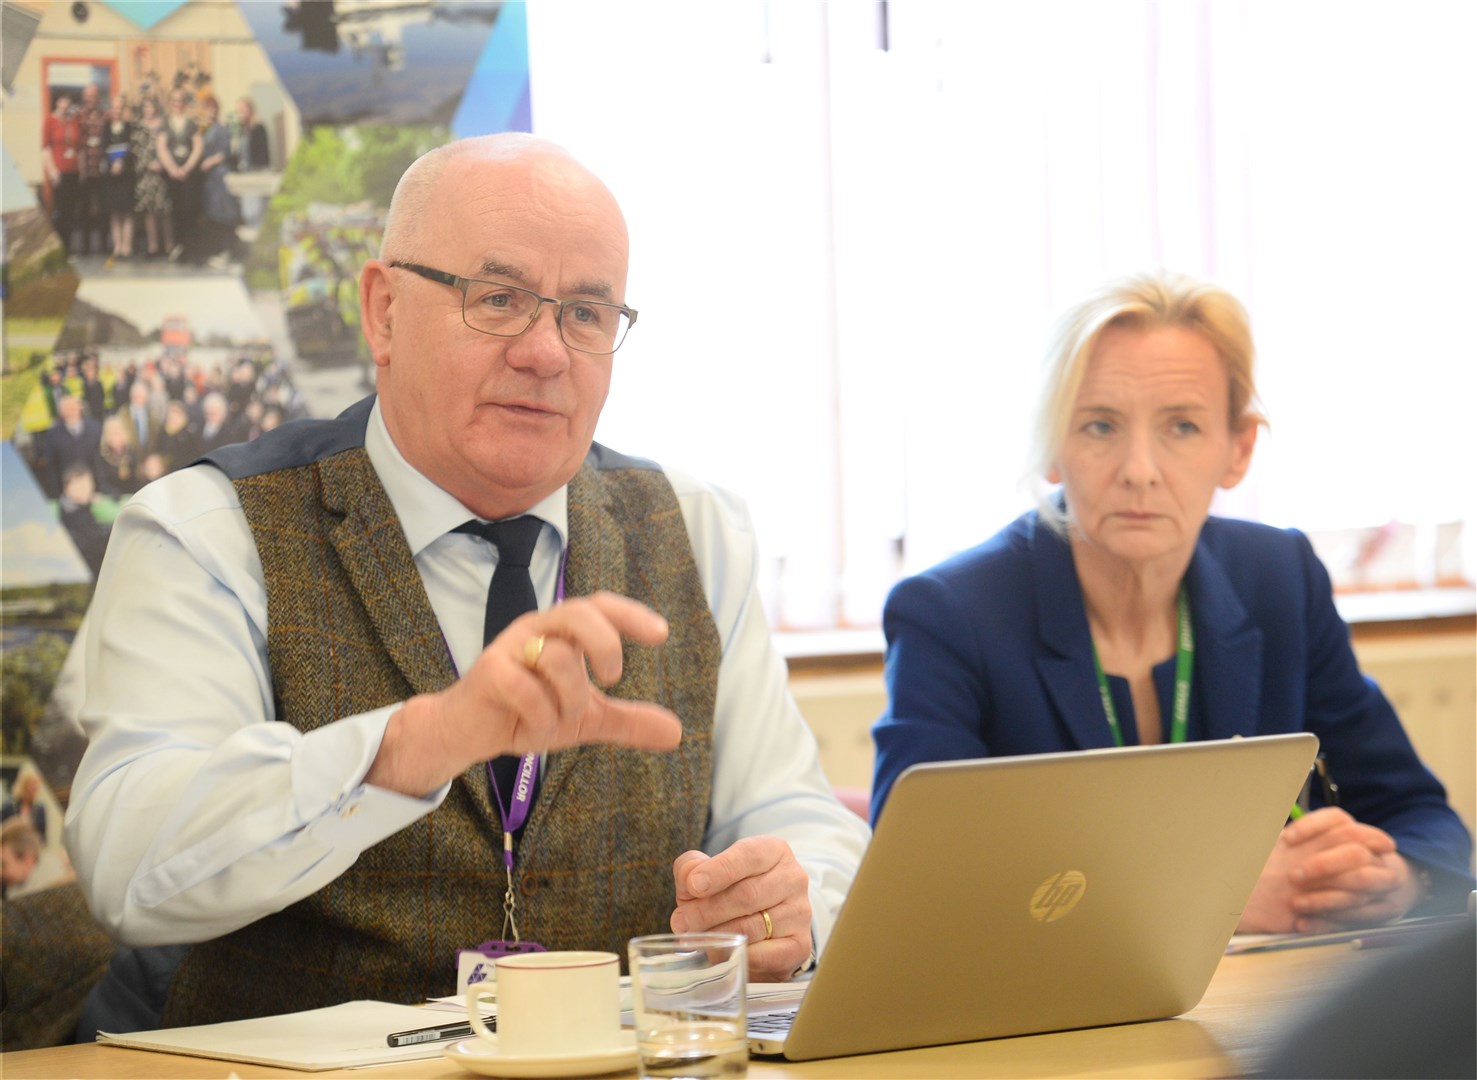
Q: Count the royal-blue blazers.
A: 1